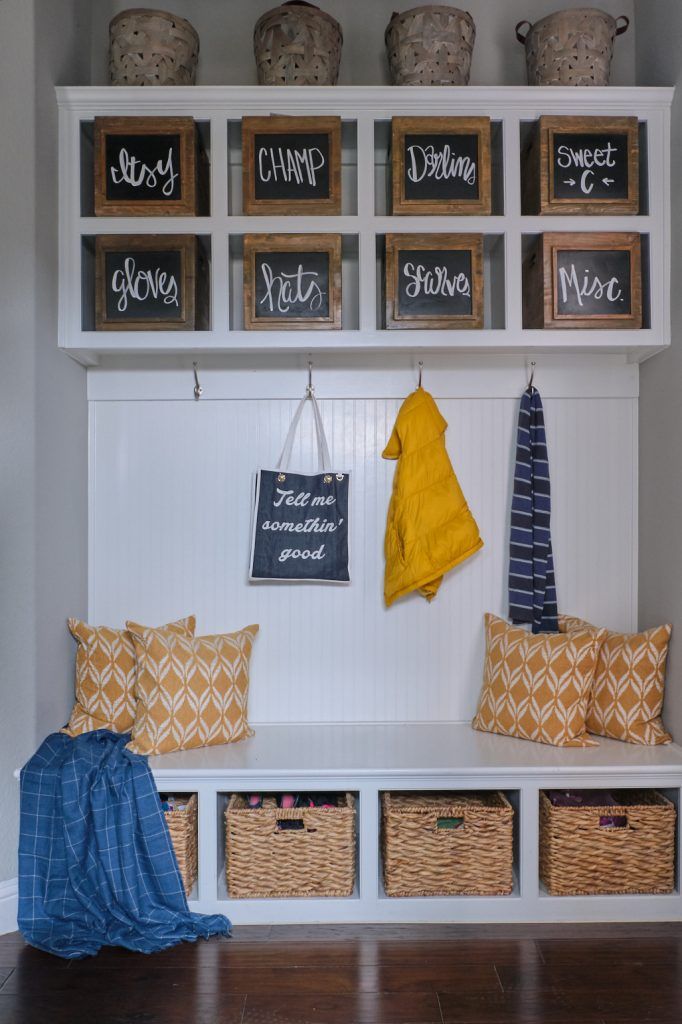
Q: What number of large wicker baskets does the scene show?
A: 4